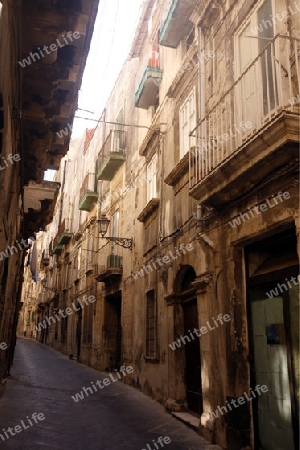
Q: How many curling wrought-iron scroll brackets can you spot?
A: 1